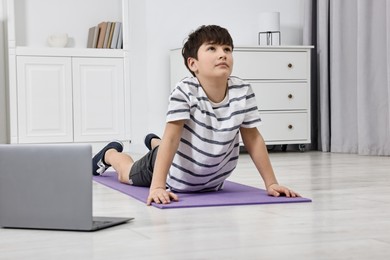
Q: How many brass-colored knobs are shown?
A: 3